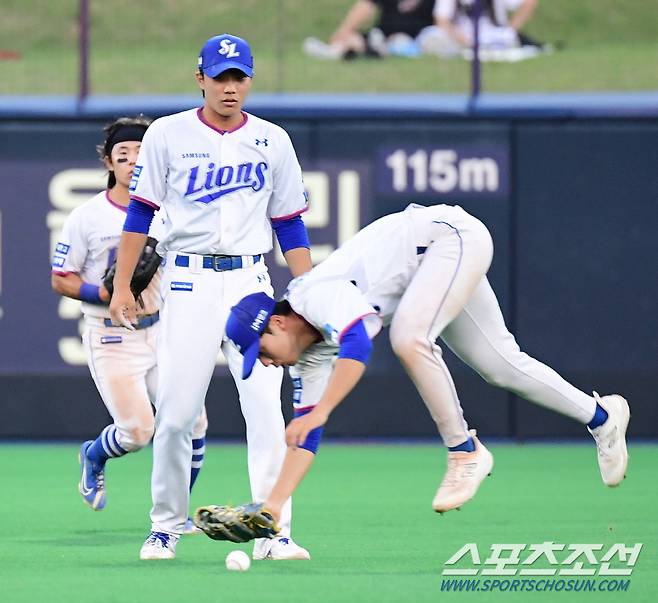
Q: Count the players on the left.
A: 2